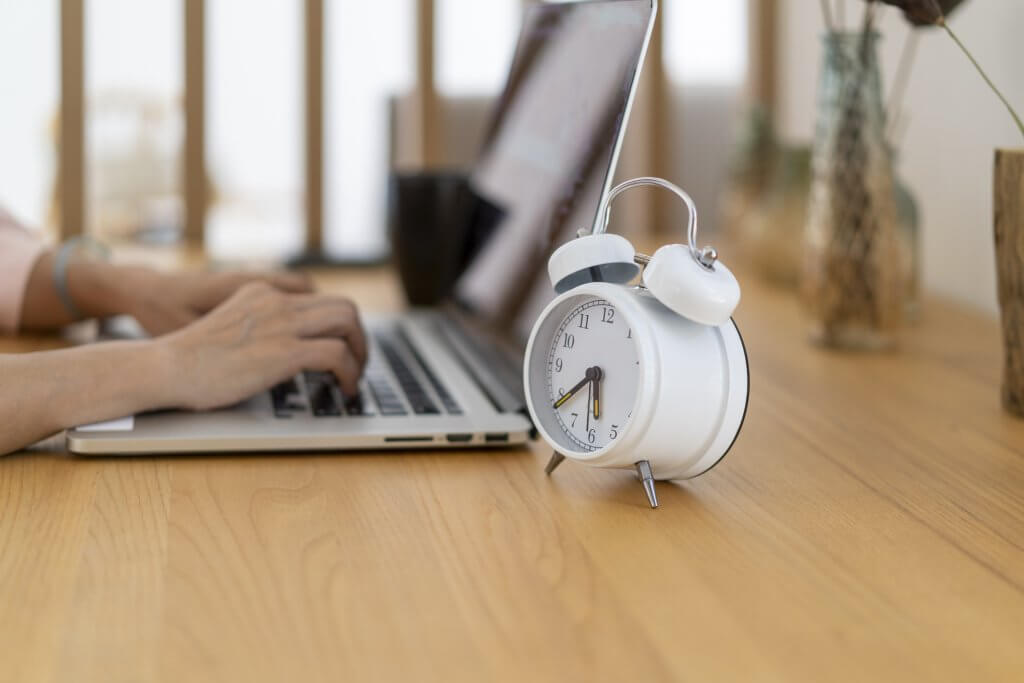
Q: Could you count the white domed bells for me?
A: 2